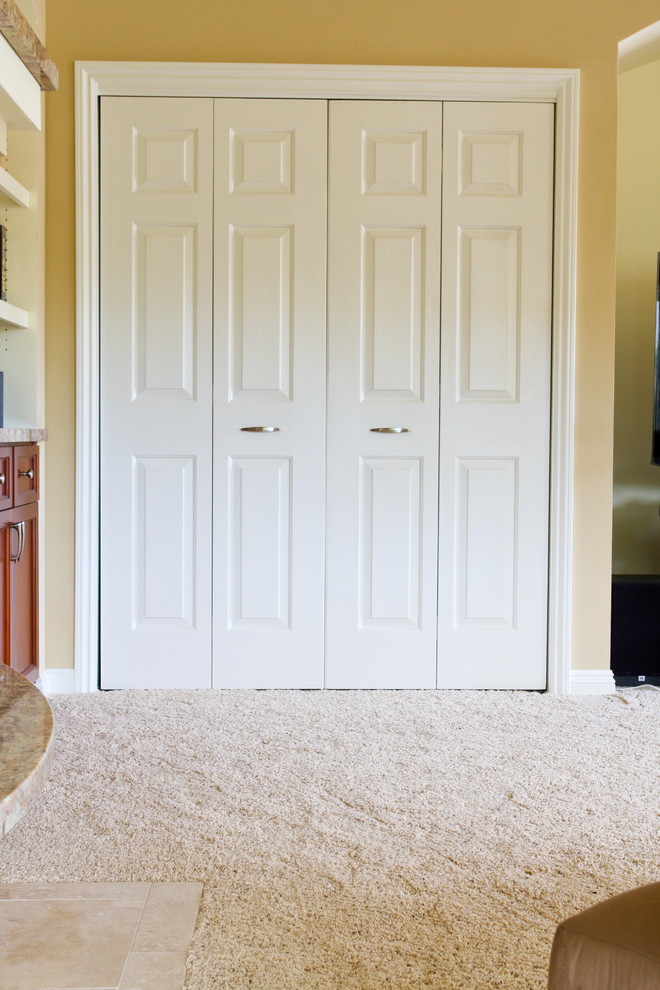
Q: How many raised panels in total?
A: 12